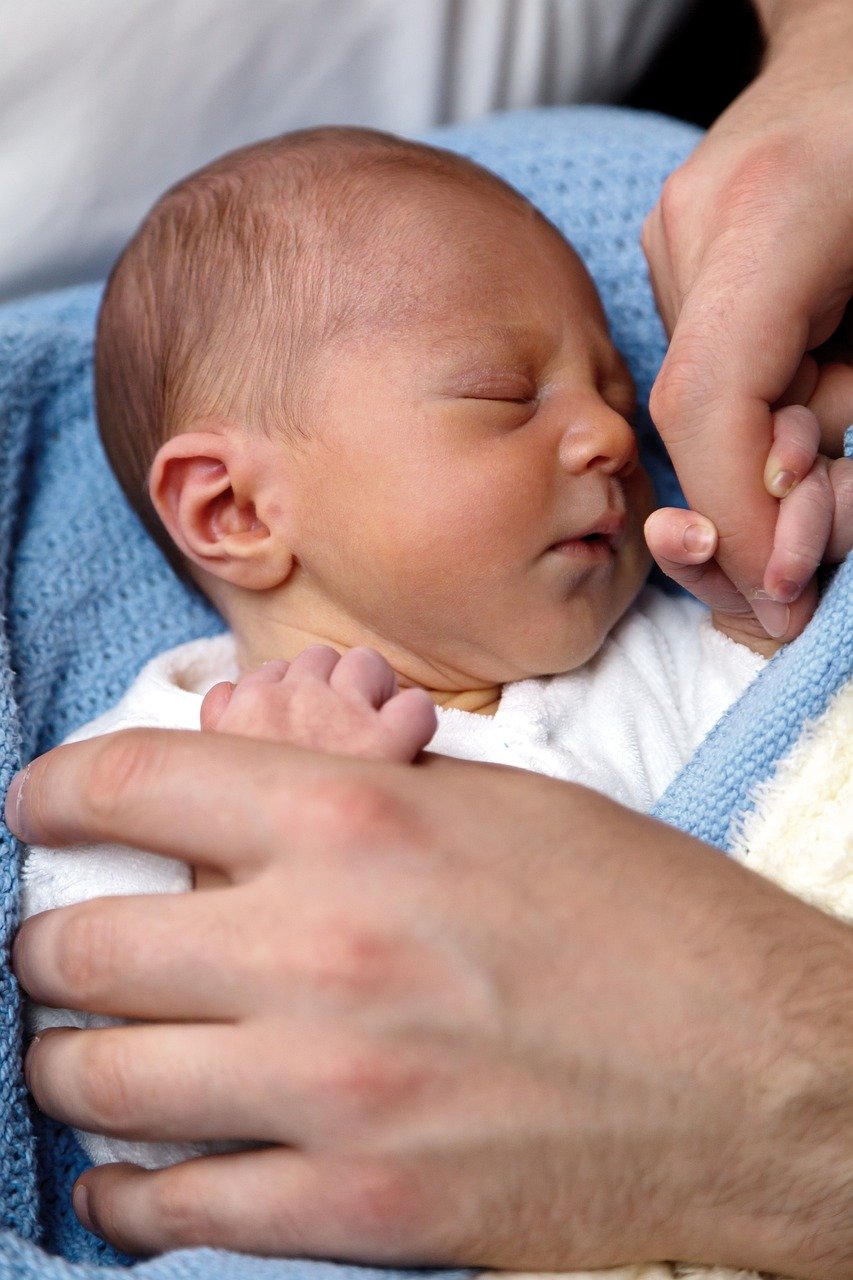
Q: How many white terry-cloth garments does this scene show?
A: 1